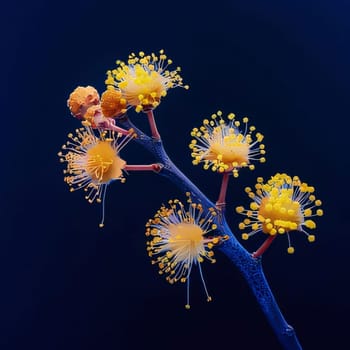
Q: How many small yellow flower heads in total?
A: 5